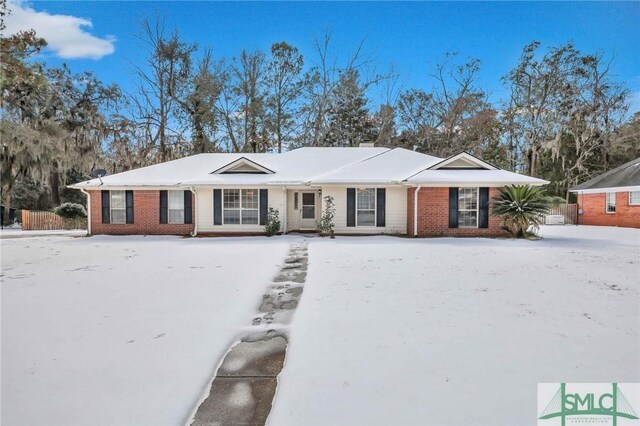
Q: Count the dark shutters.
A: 10